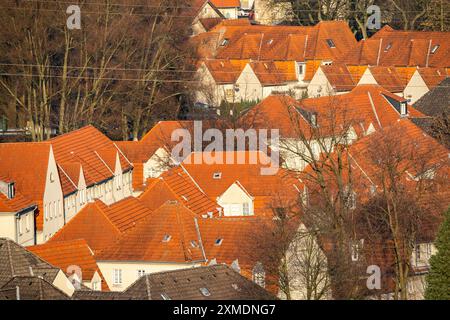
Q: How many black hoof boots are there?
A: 0